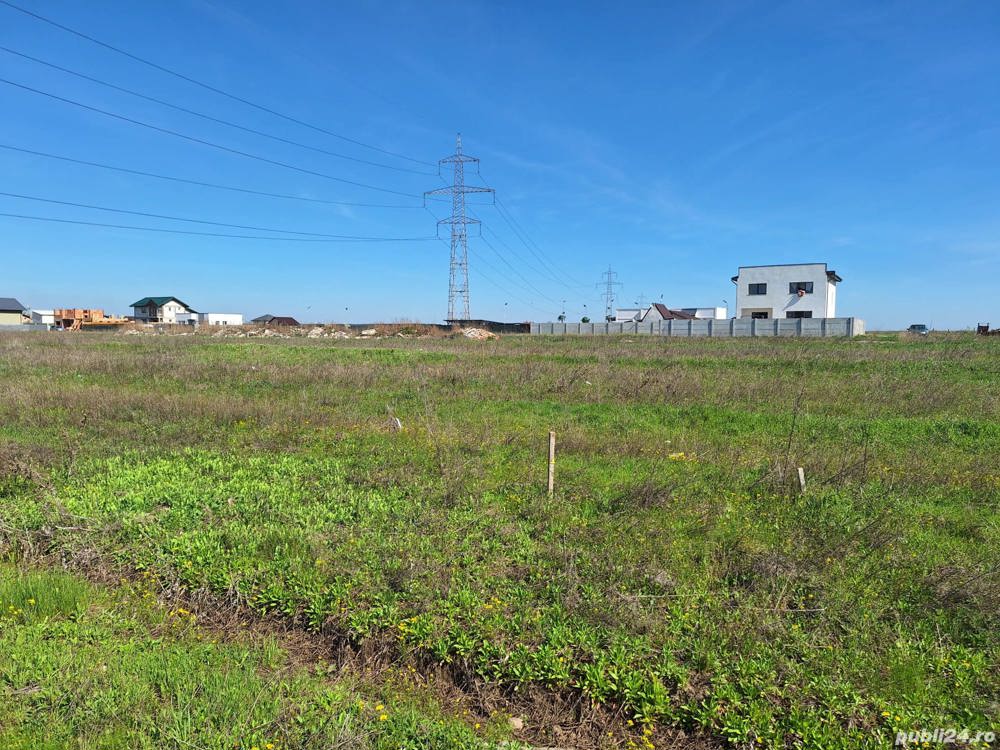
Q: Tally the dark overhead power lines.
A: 6